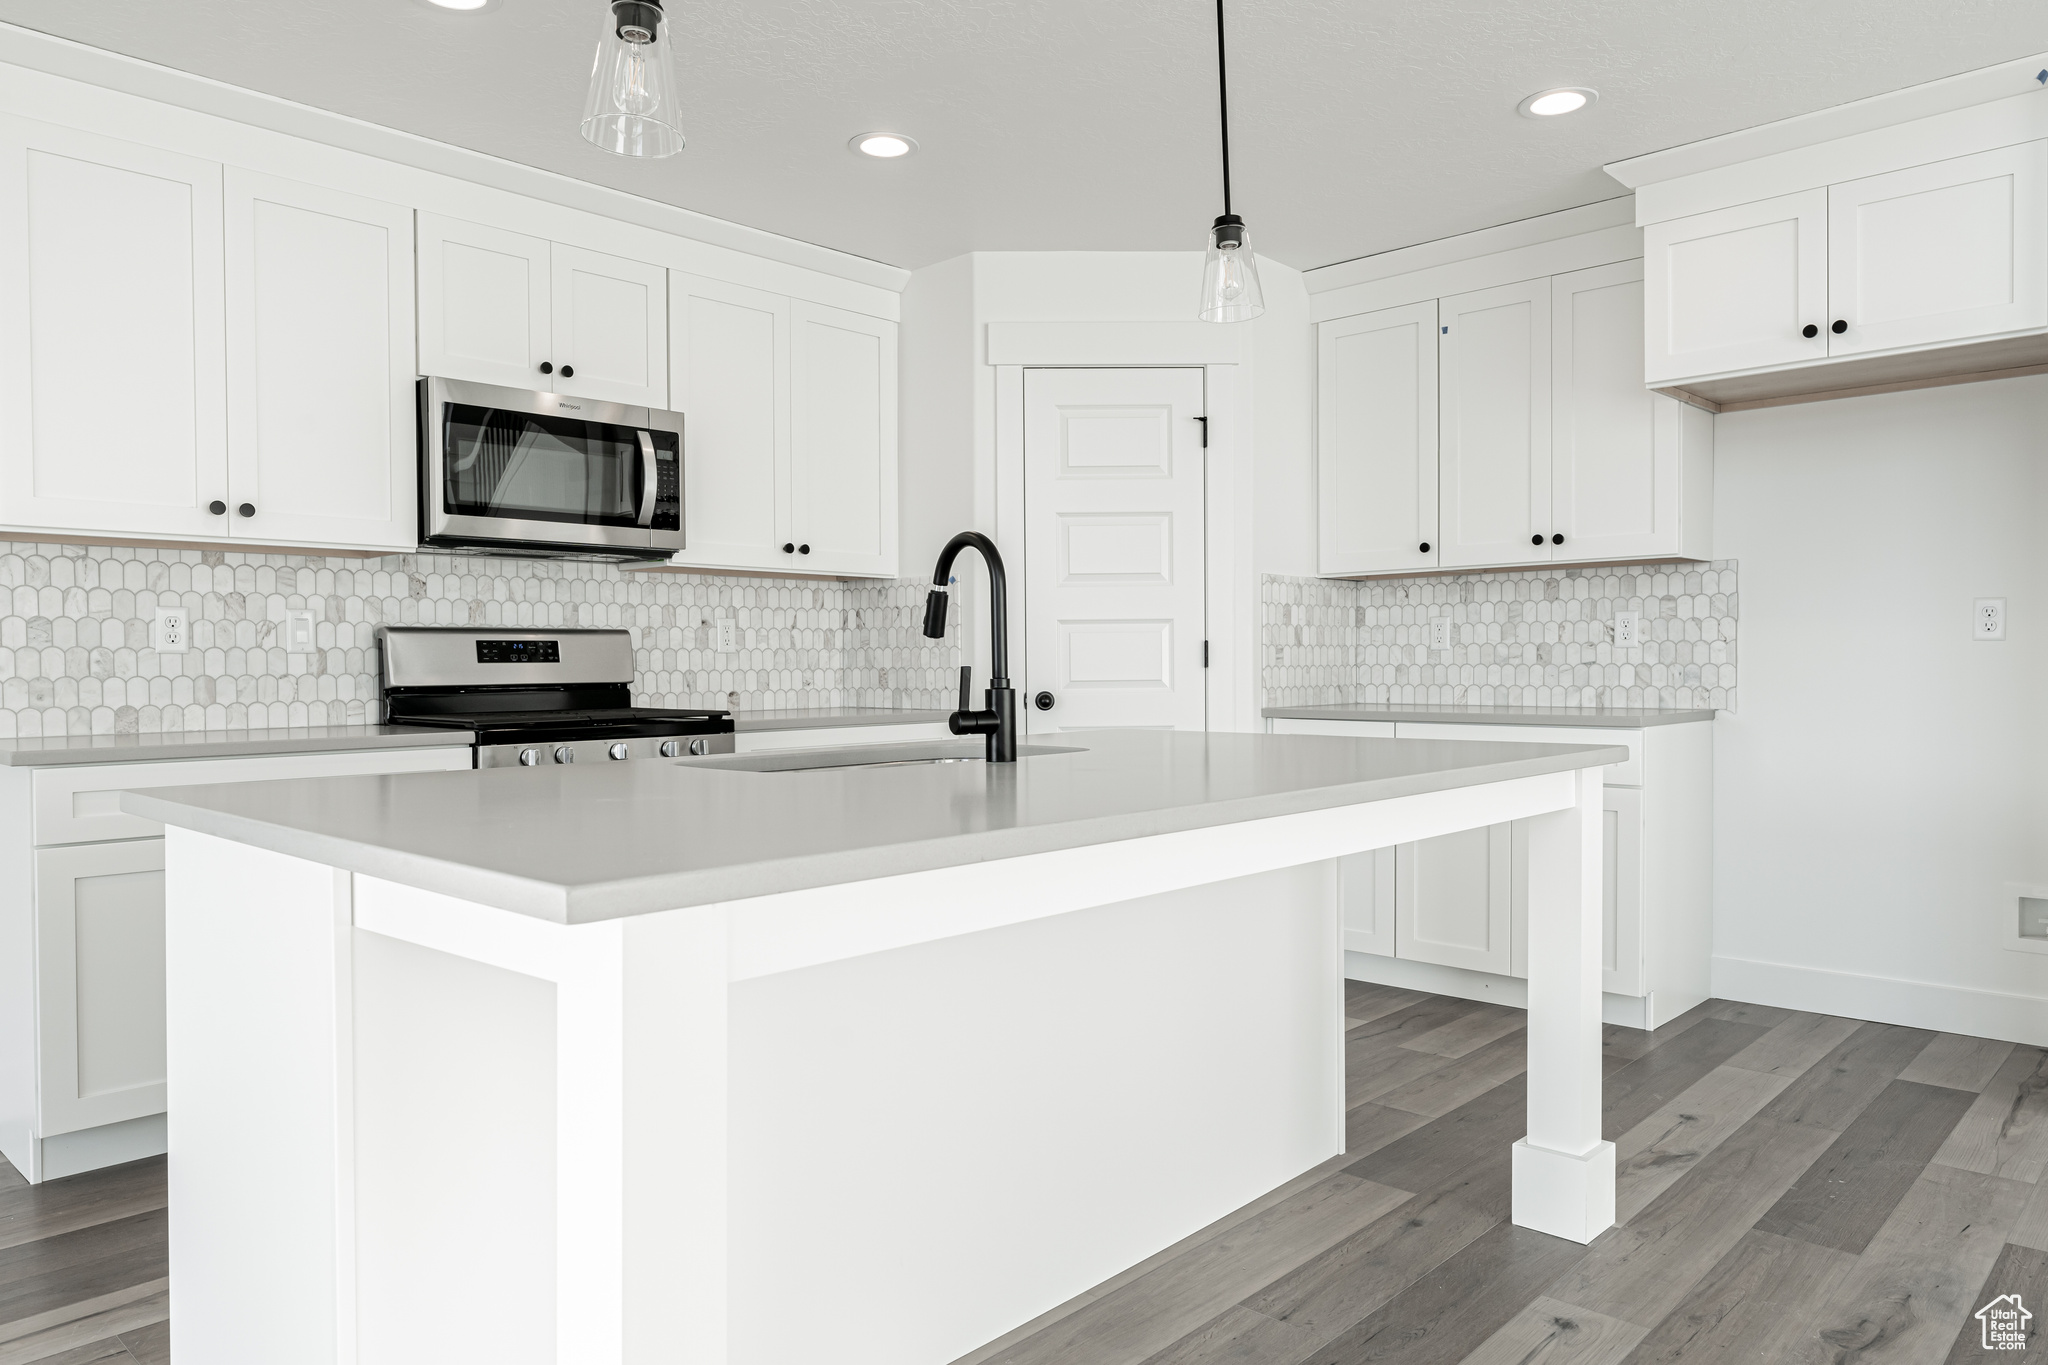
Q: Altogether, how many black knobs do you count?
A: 12